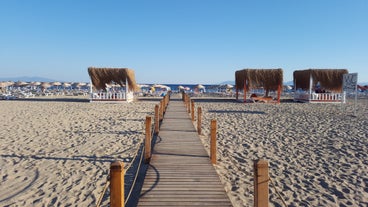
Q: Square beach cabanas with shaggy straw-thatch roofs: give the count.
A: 3